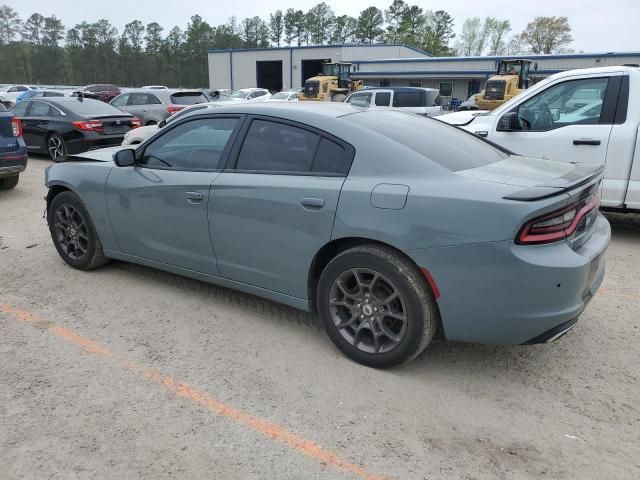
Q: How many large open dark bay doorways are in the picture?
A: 2